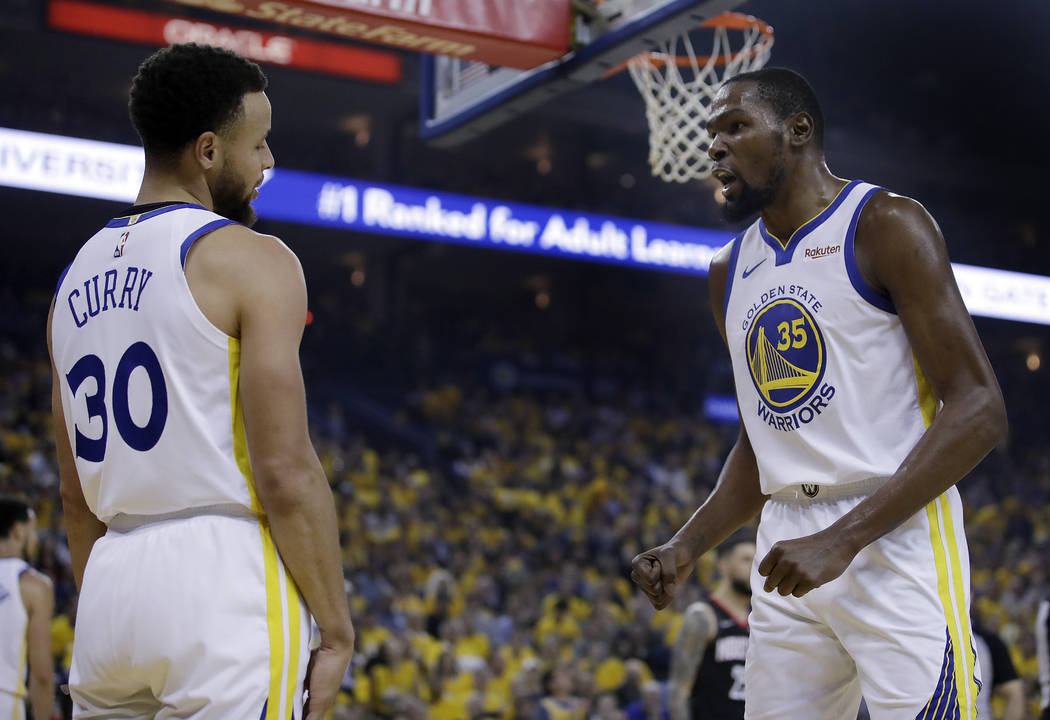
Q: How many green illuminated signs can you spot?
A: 0